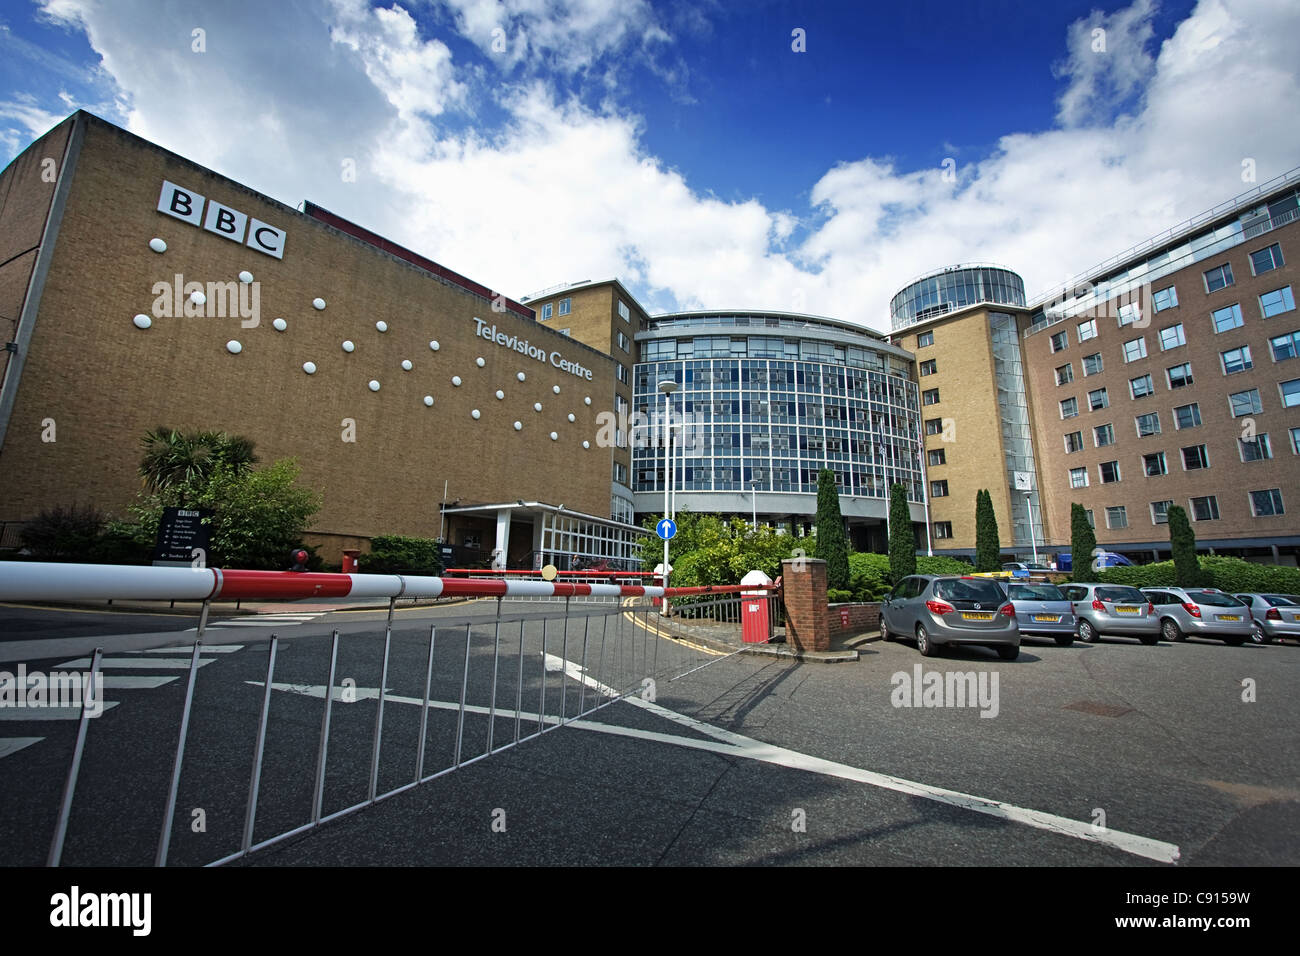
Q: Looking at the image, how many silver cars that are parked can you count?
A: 5